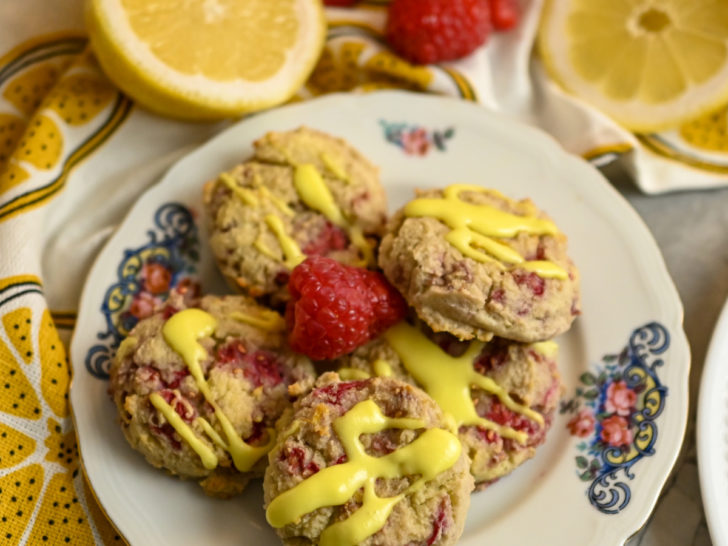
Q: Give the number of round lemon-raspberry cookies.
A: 5